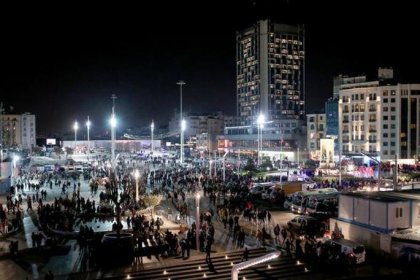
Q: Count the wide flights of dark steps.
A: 1